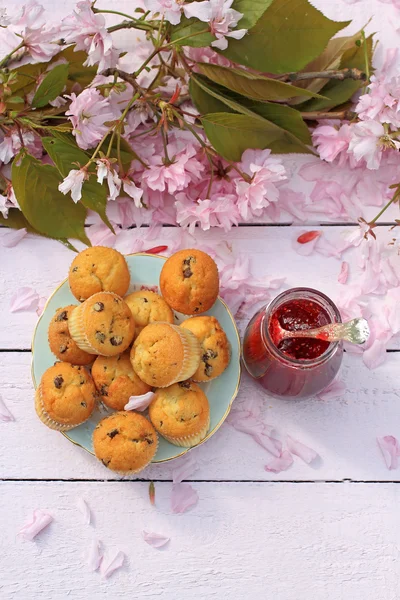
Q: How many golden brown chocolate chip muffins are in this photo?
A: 11